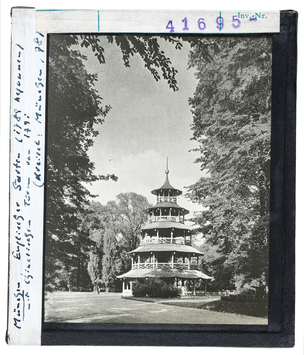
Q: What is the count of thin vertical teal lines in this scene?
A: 2